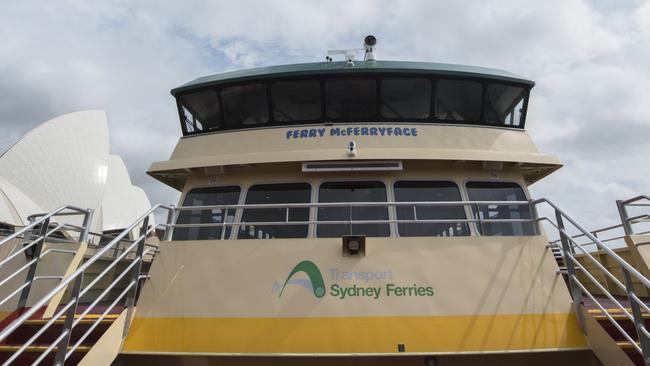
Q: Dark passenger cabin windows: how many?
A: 5